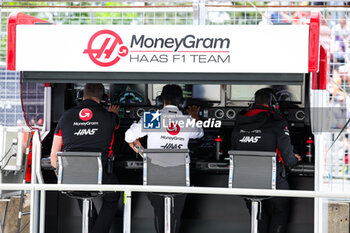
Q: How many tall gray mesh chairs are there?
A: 3